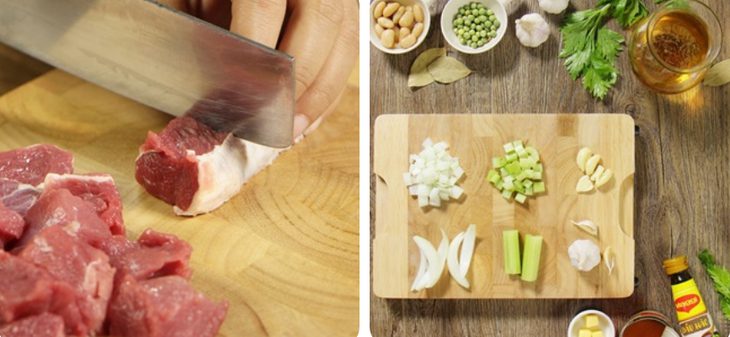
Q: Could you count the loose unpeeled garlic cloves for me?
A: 2